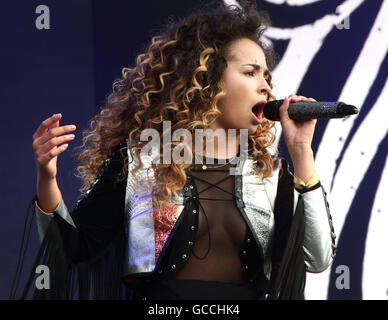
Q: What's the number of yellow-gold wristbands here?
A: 1